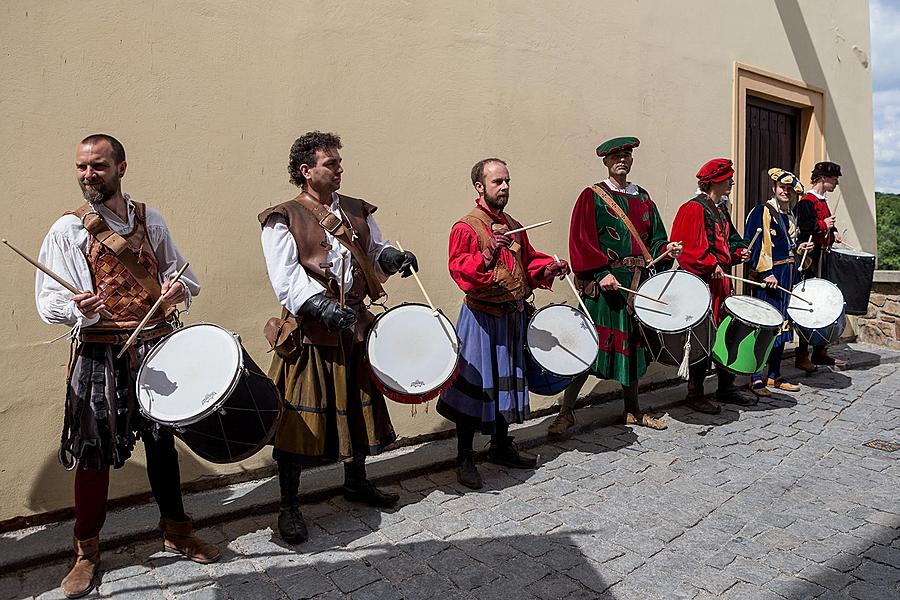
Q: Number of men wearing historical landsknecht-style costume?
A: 7